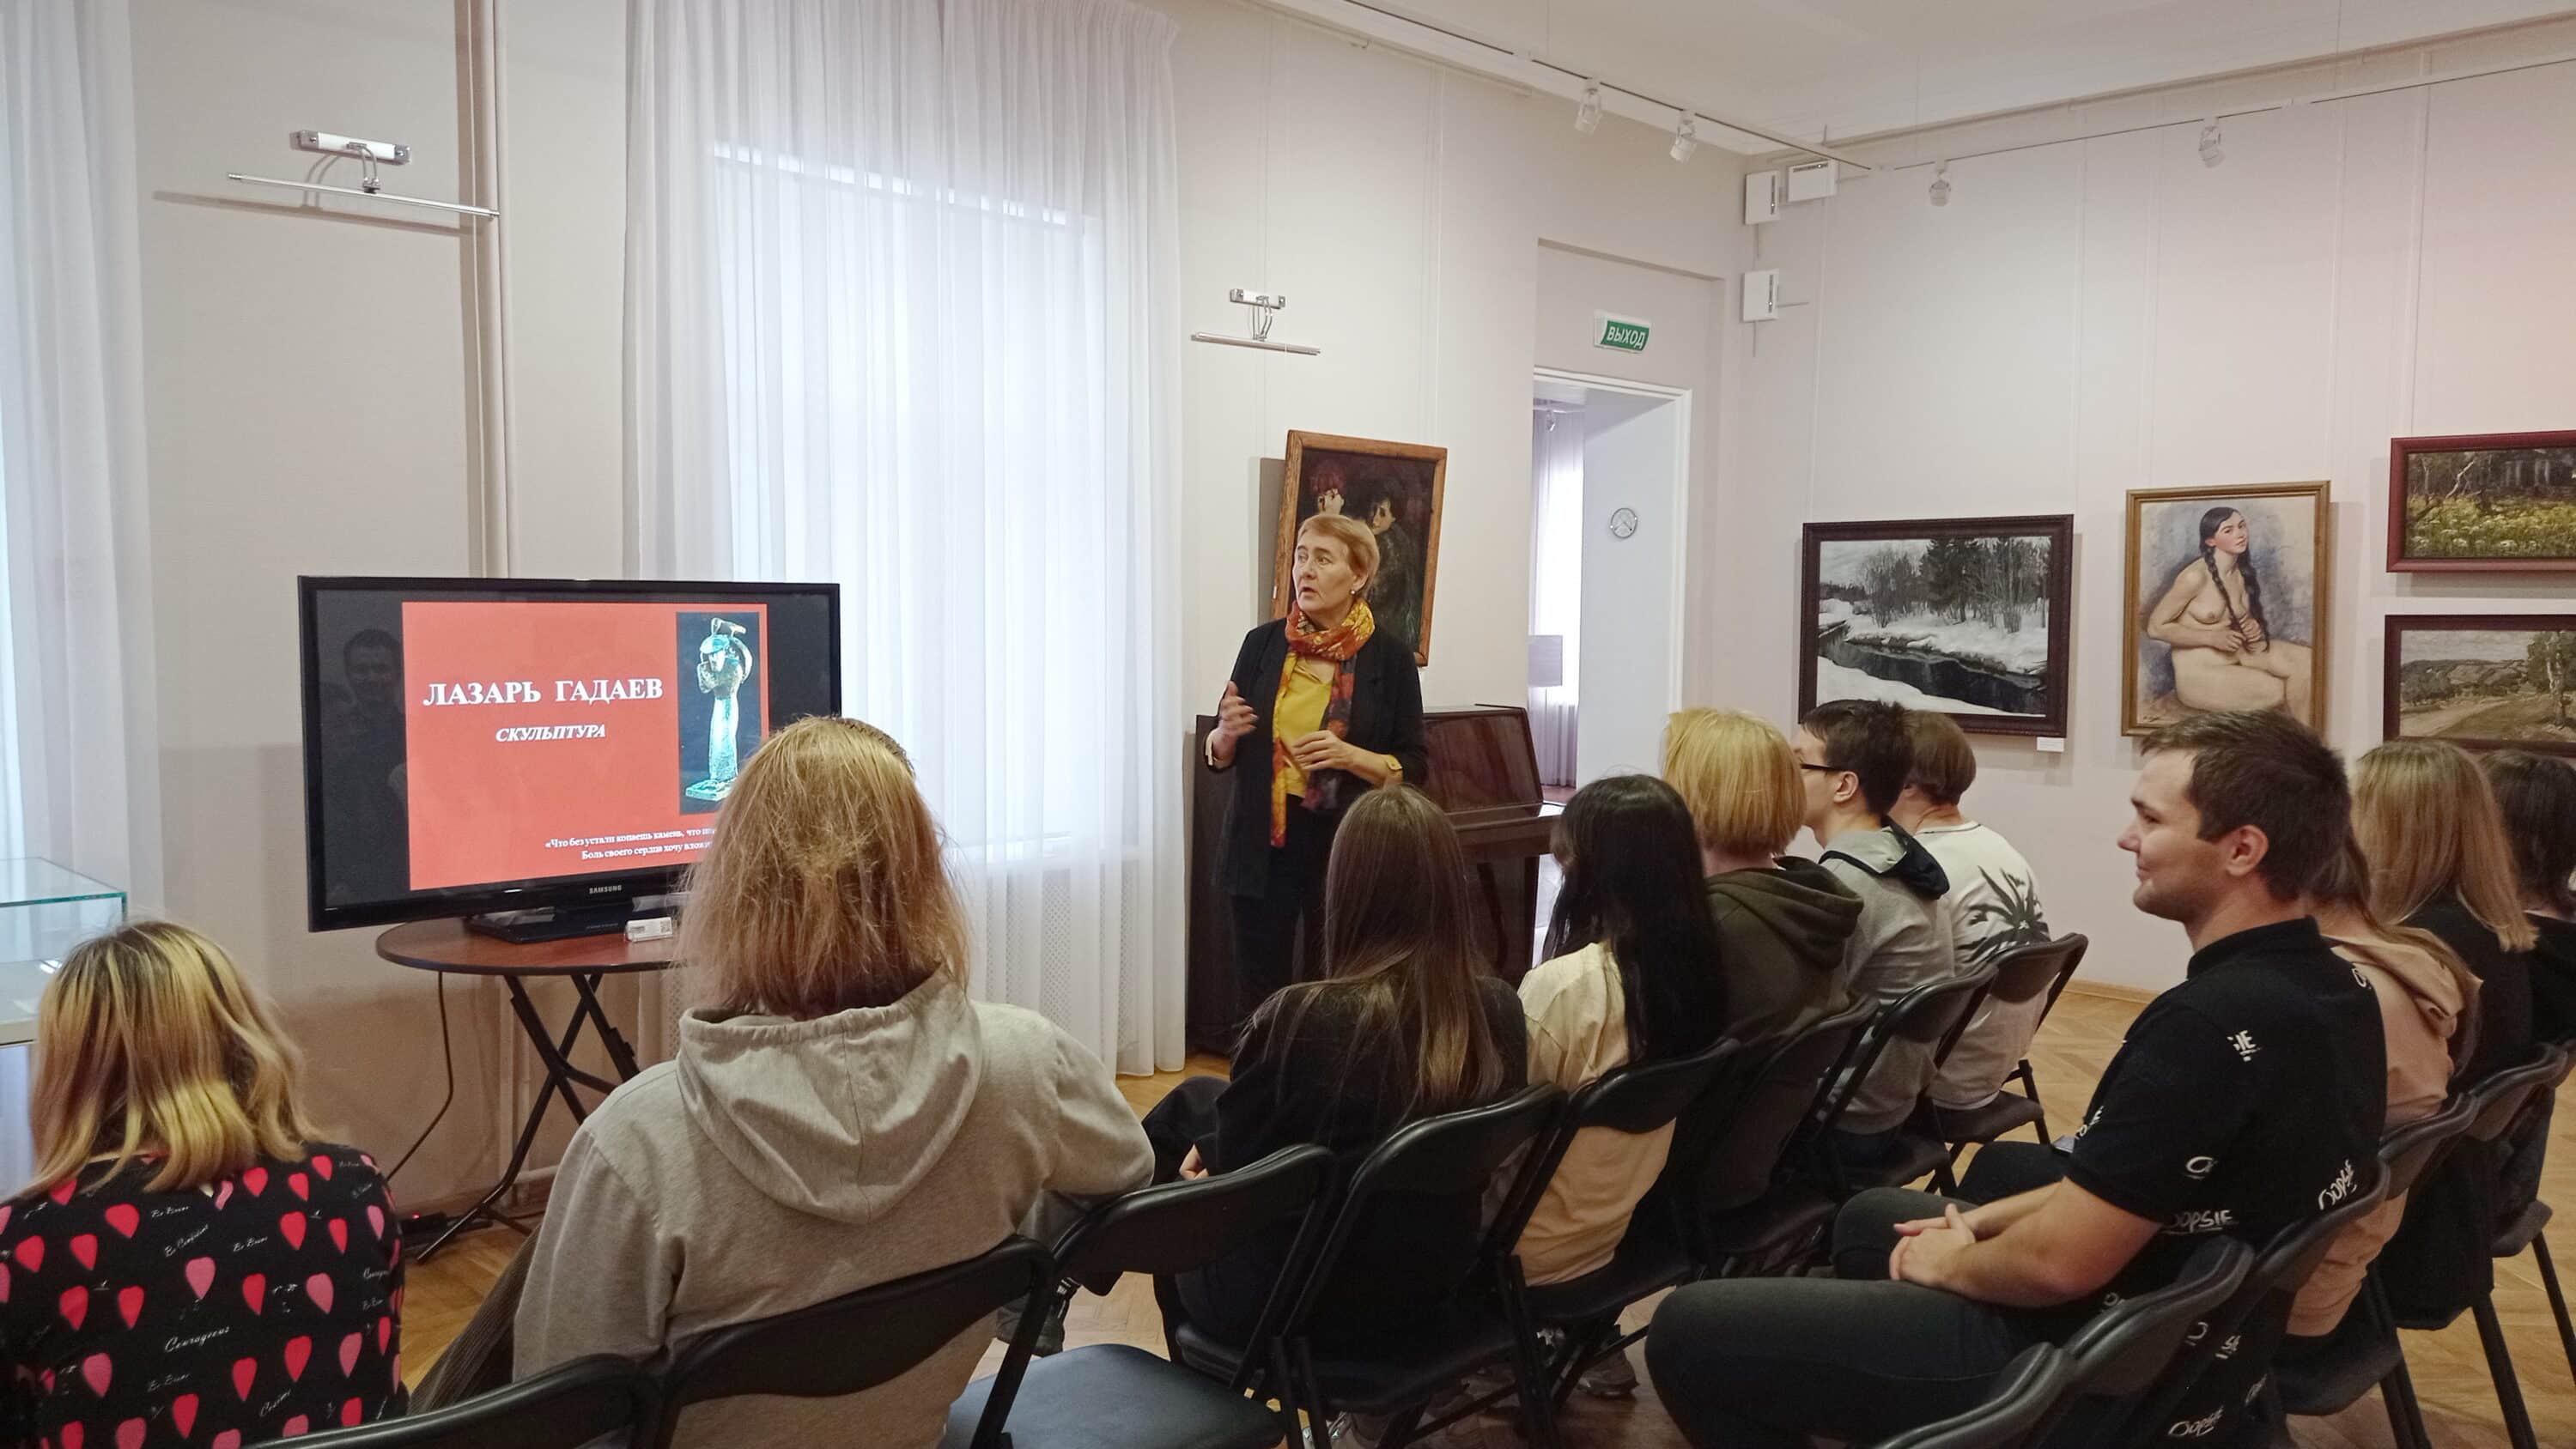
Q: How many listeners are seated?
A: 11